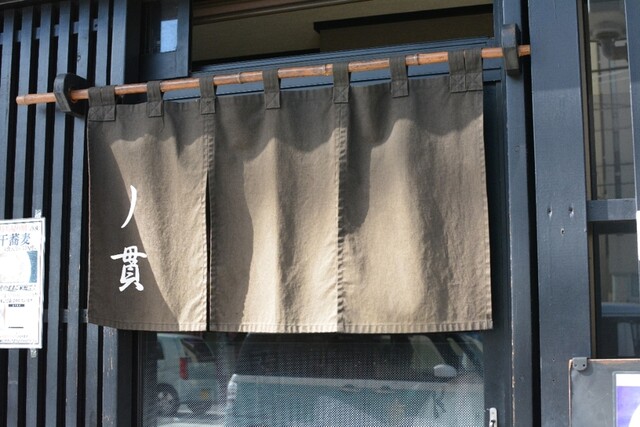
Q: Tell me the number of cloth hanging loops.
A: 9